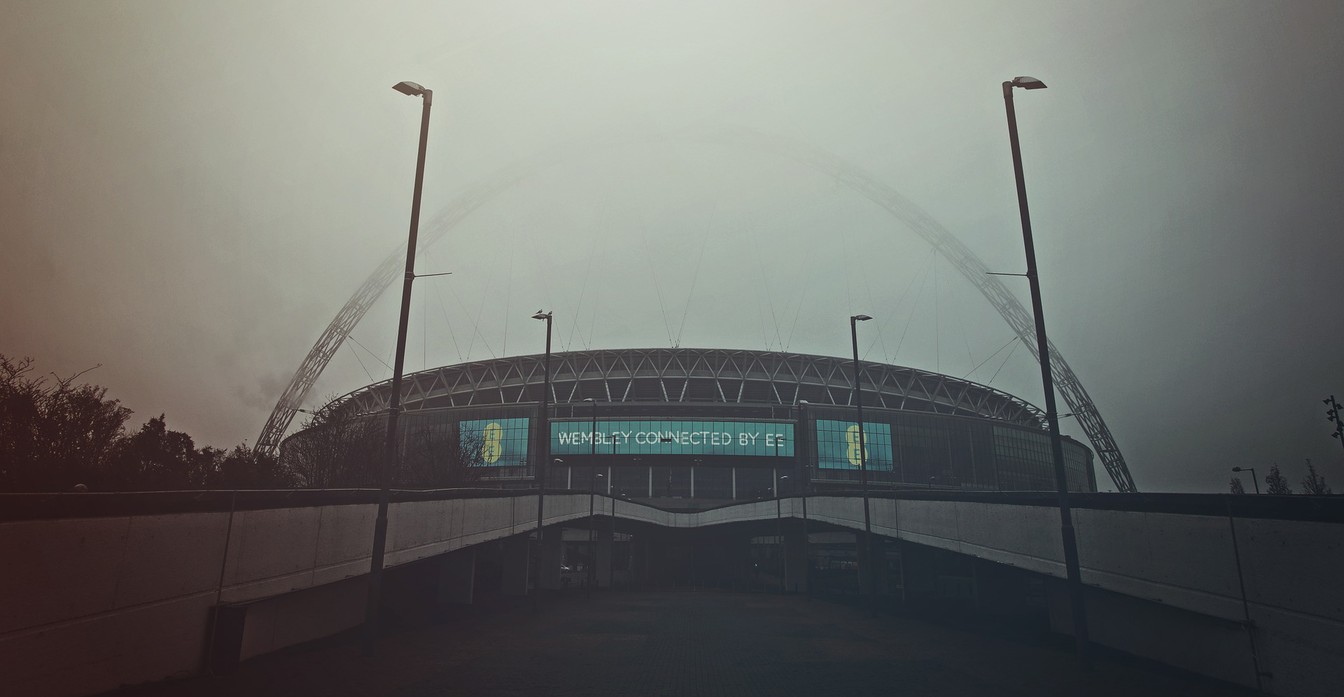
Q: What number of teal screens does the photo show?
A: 3